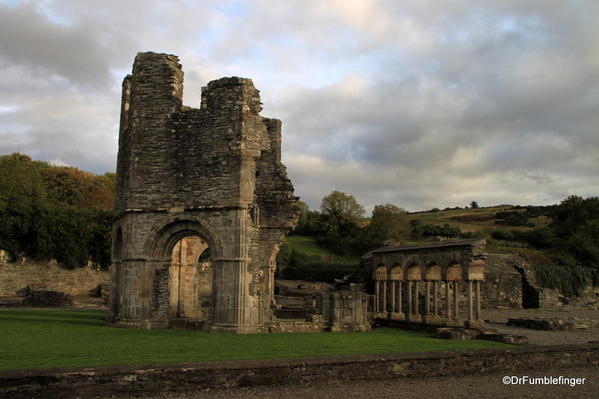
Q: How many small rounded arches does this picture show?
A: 5